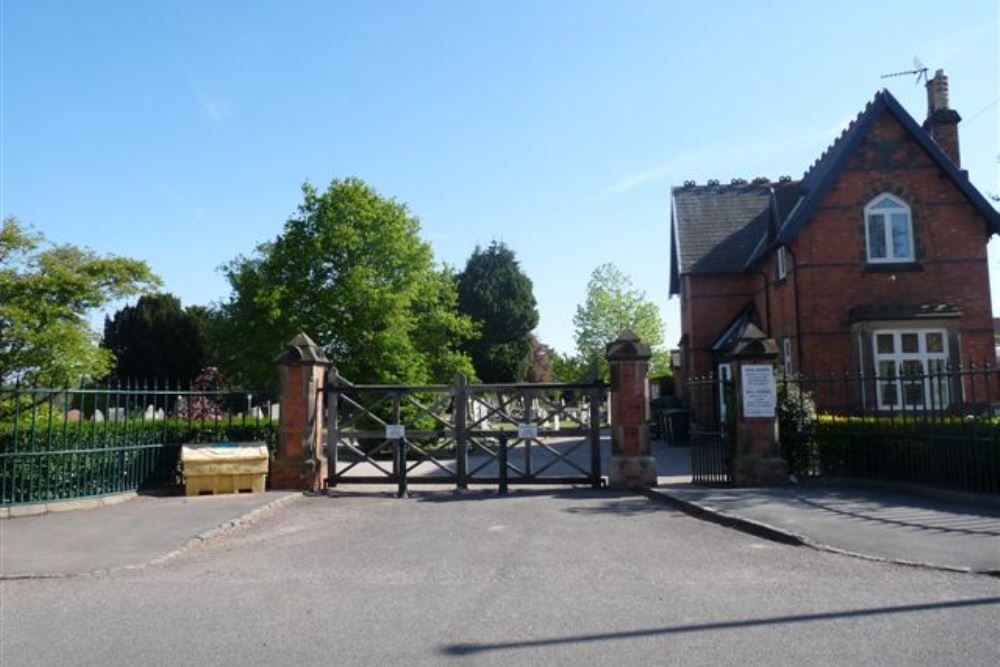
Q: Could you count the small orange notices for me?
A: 0